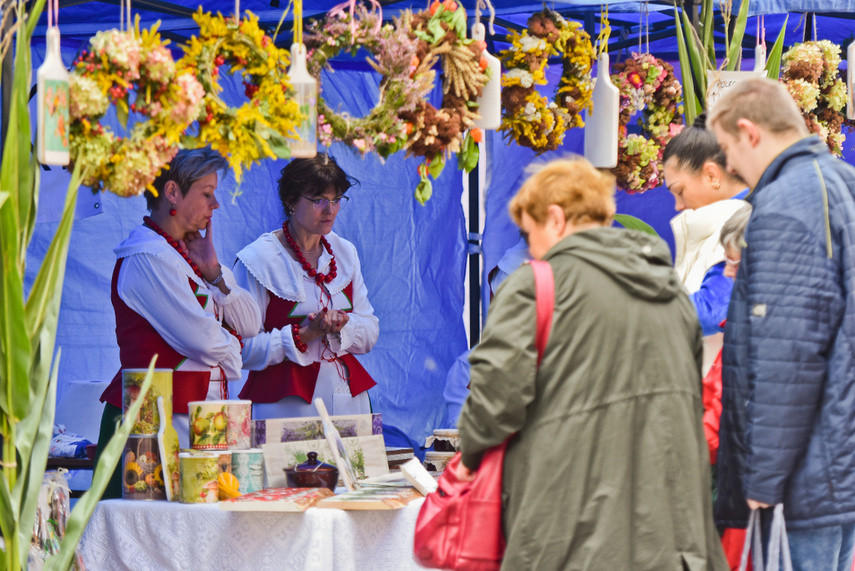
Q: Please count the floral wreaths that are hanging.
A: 7